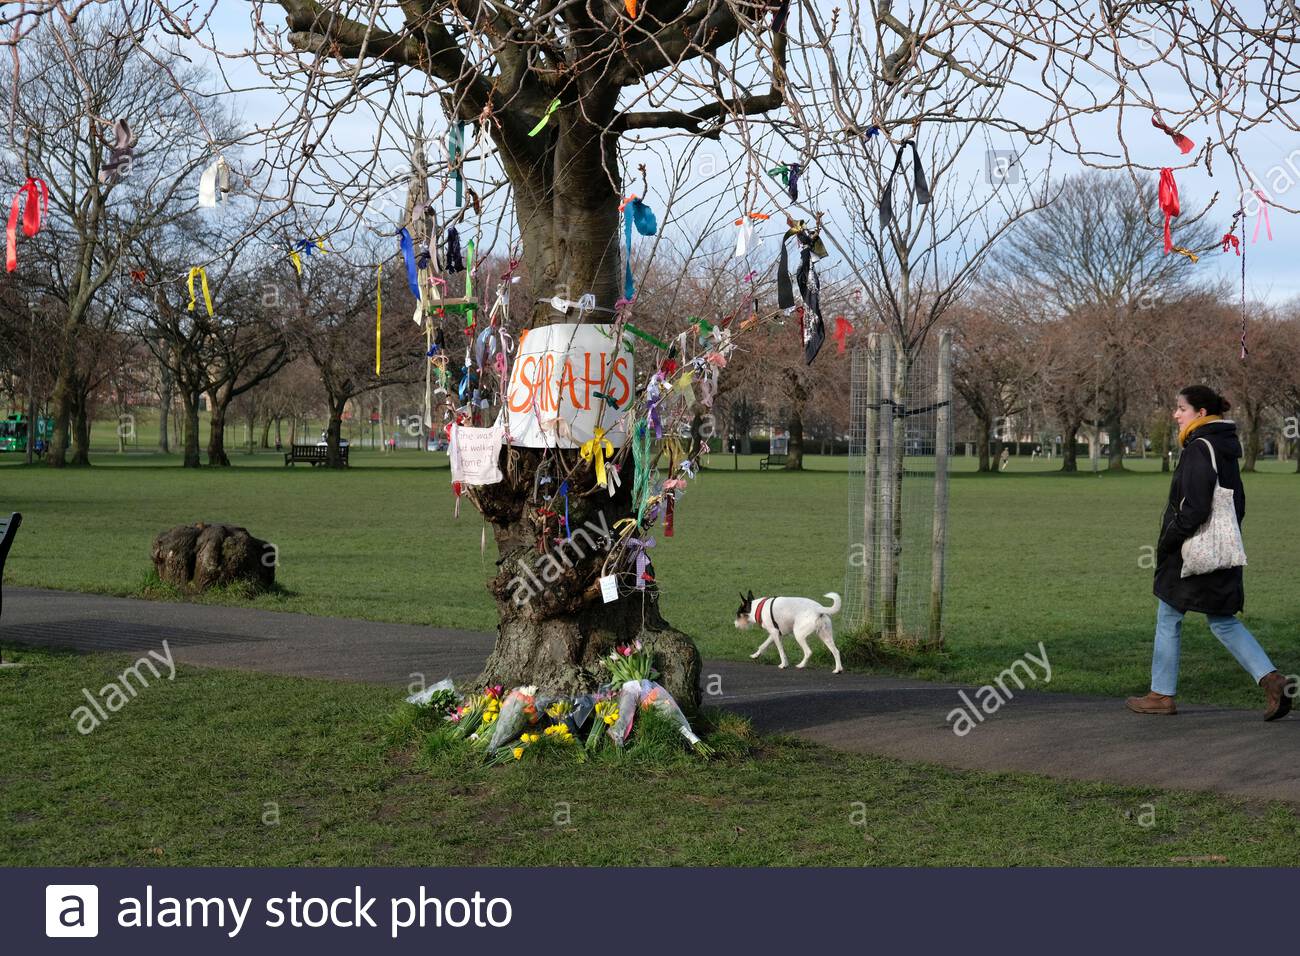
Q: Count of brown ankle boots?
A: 2